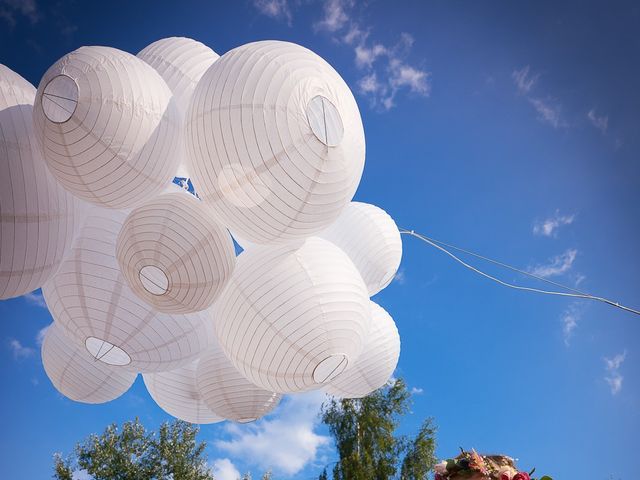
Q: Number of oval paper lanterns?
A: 12